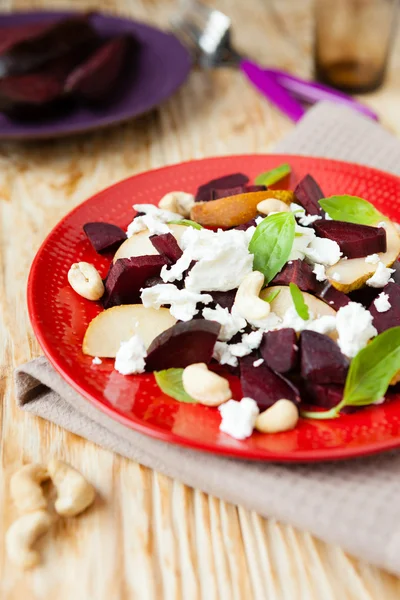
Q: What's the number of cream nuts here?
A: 9